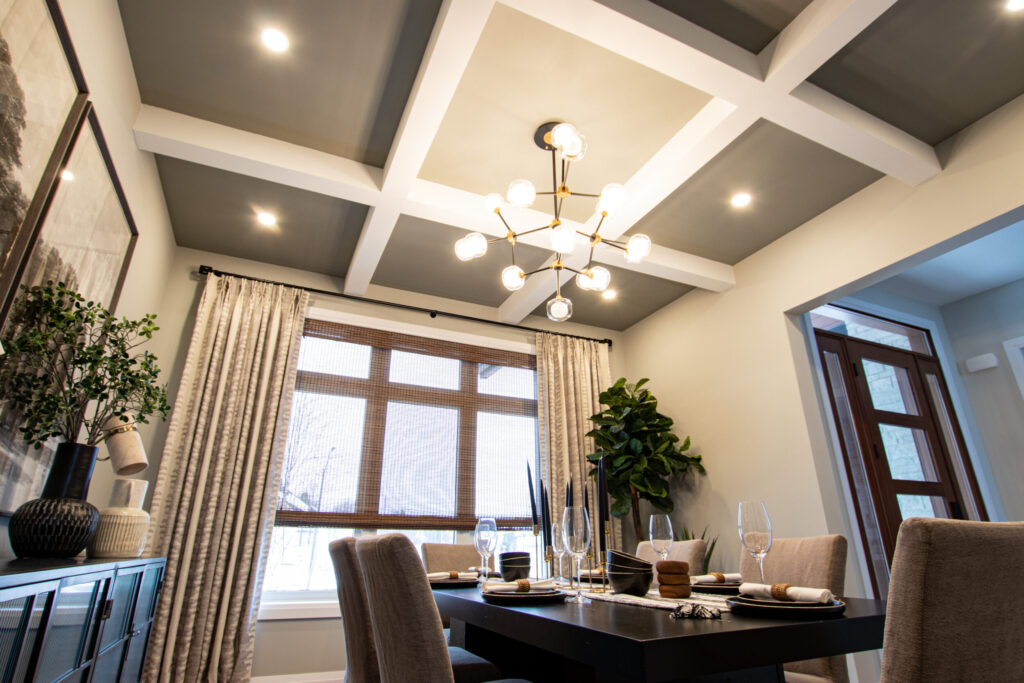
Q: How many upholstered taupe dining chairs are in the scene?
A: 6